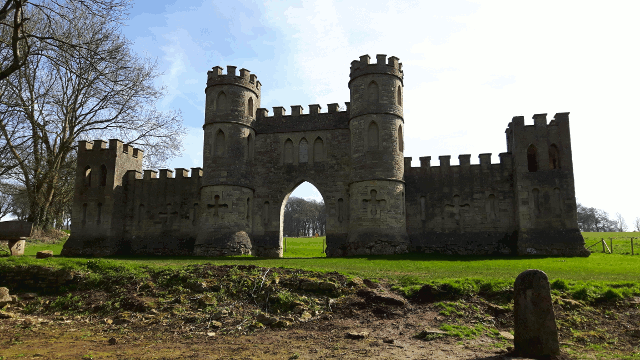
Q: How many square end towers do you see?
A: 2